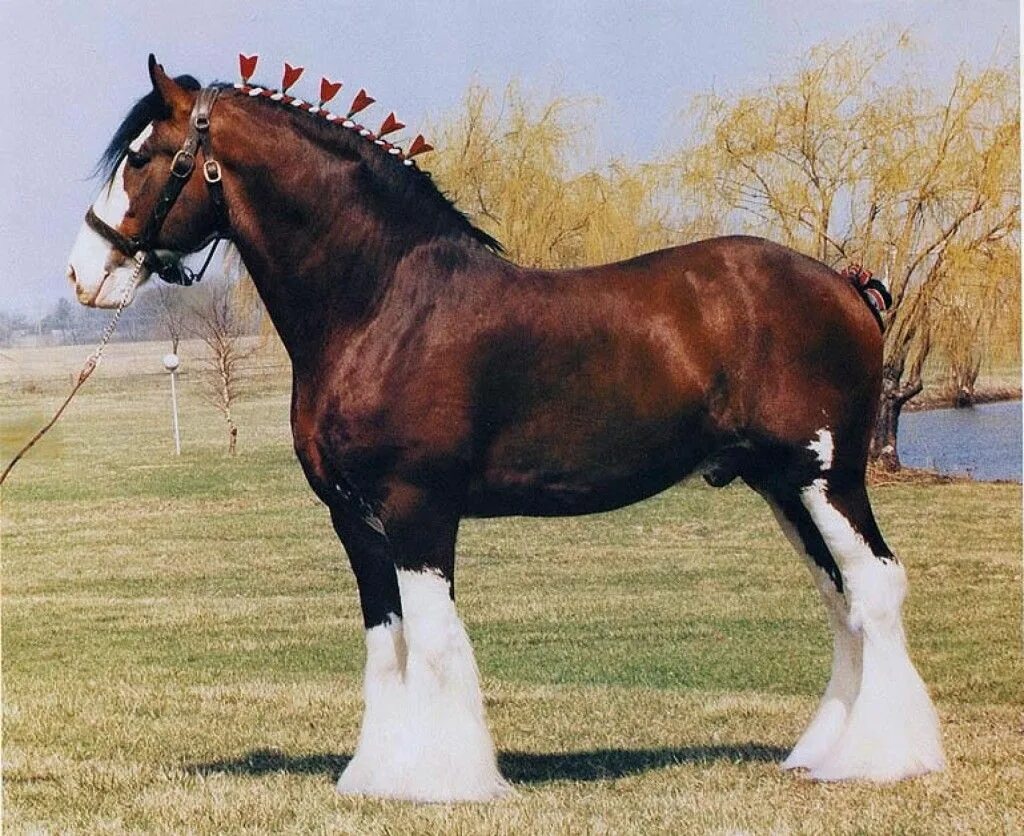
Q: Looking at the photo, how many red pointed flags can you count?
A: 6